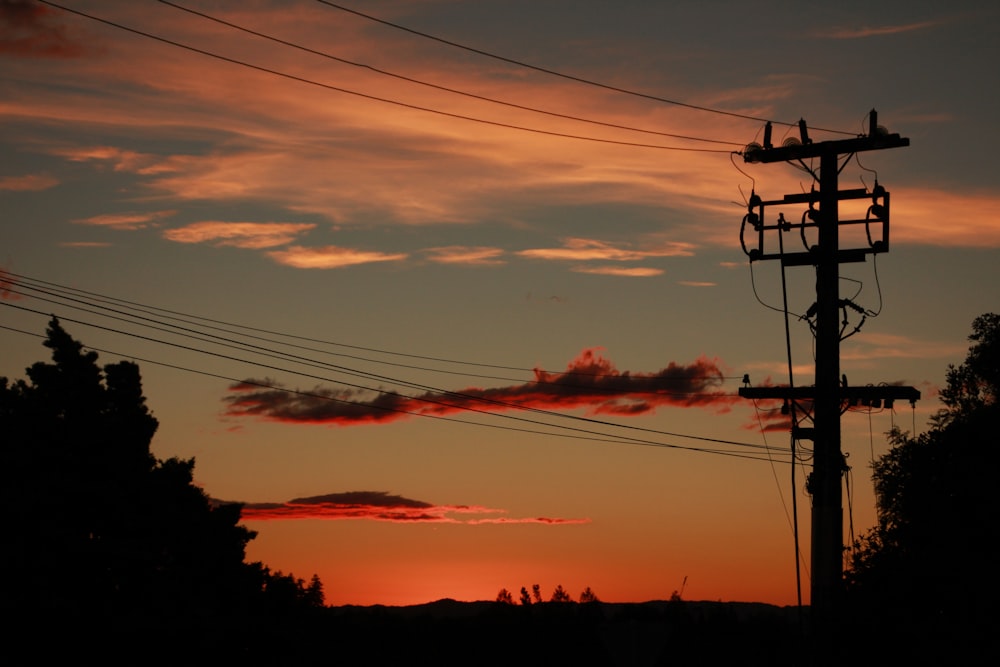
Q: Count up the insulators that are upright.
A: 3